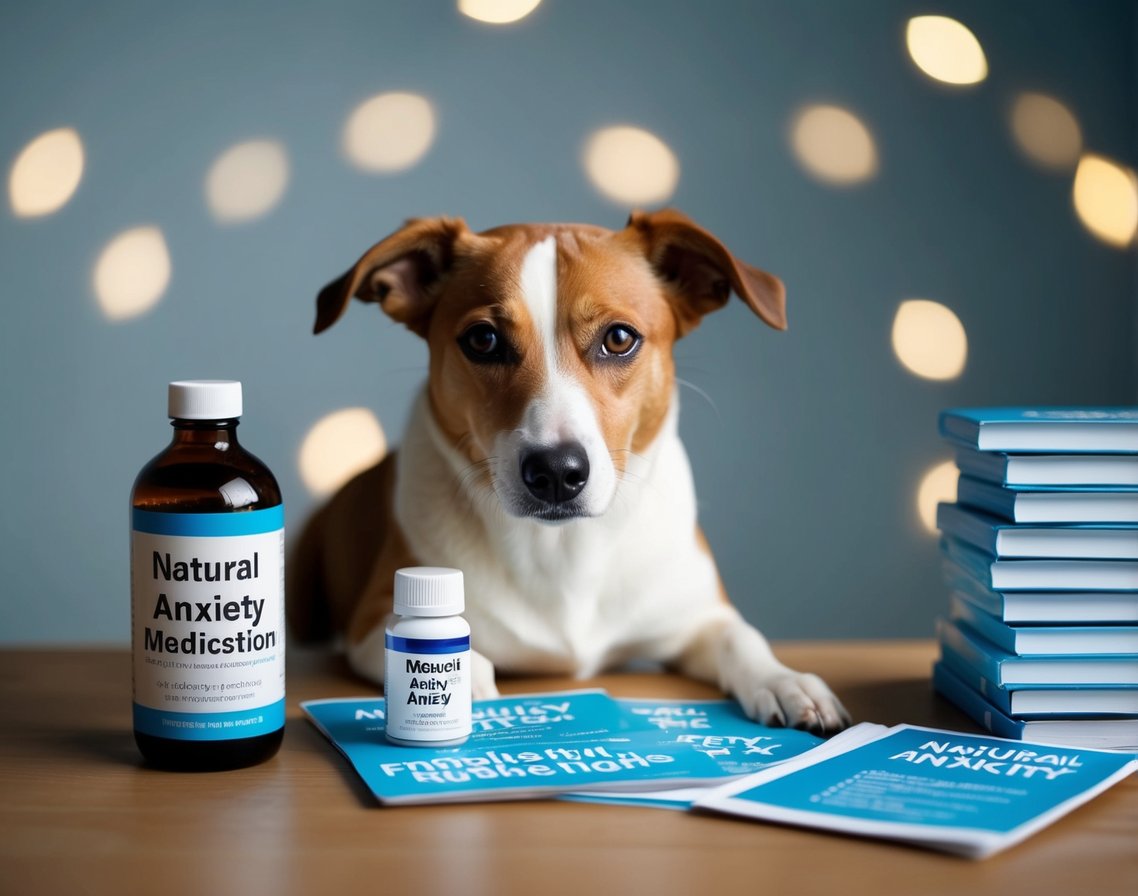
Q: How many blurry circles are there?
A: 13